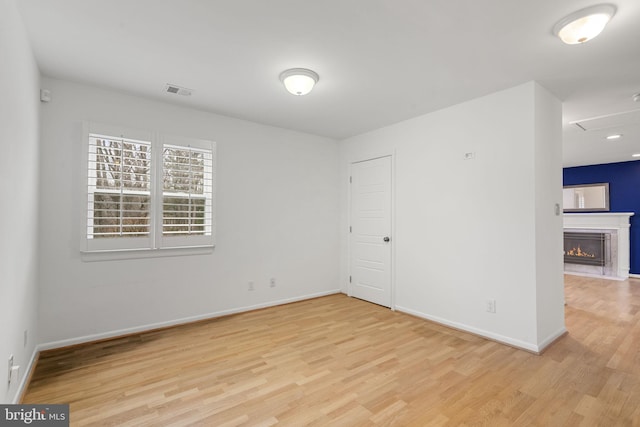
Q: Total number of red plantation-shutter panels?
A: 0